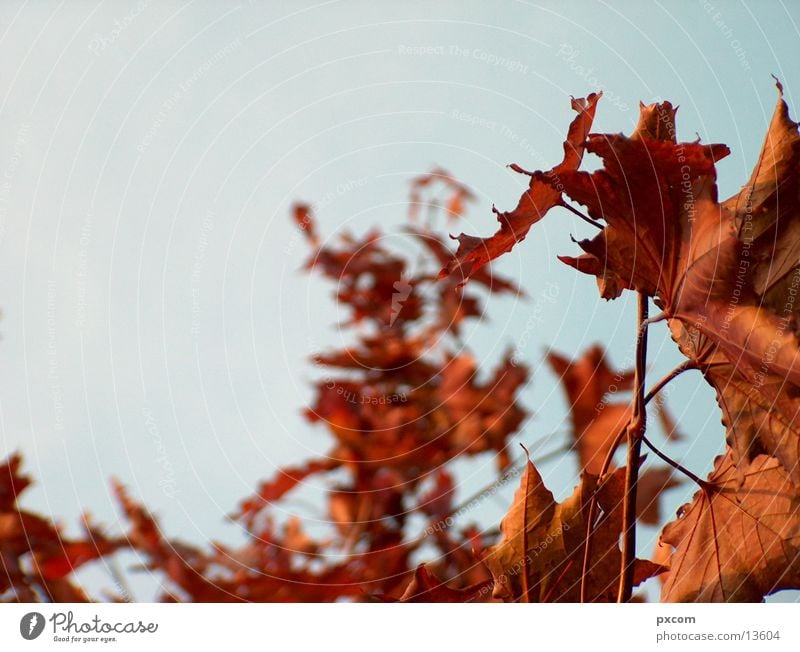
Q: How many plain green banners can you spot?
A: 0